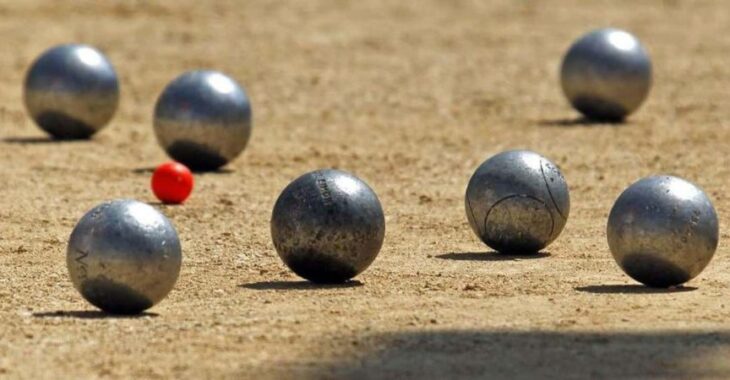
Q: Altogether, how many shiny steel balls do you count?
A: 7